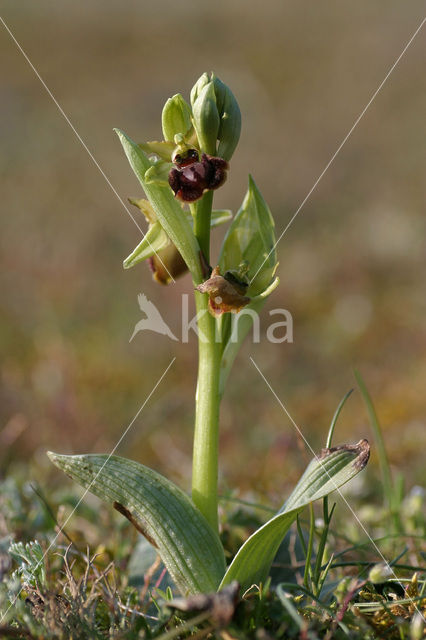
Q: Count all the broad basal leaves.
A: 2